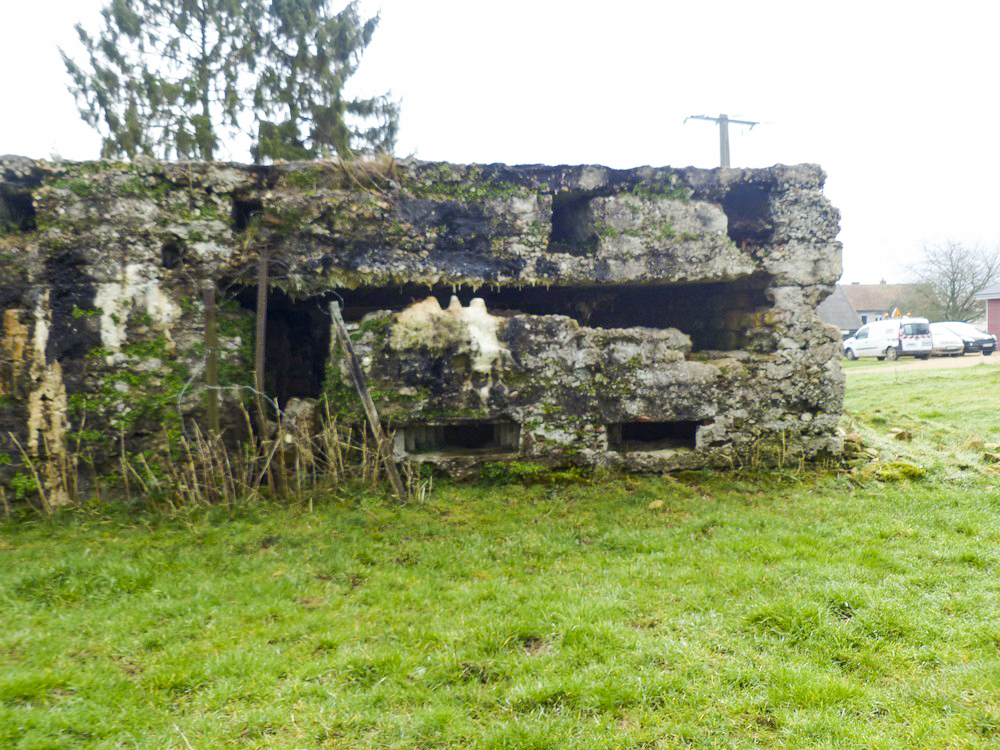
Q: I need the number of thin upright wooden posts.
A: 3